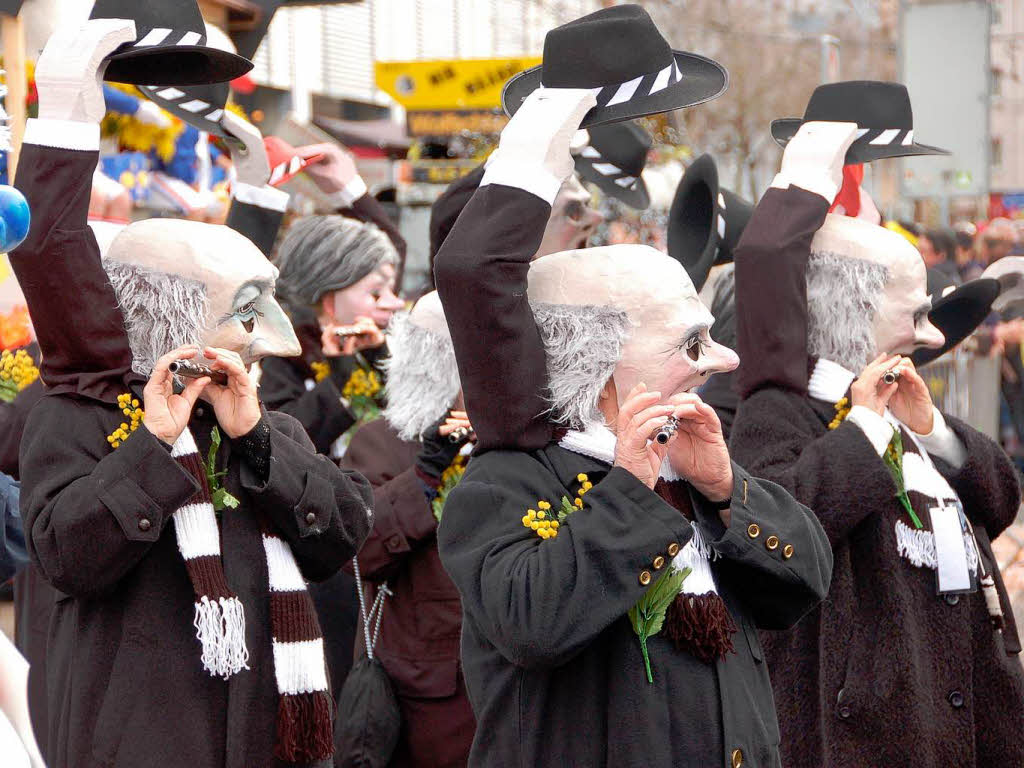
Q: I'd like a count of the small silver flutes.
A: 5